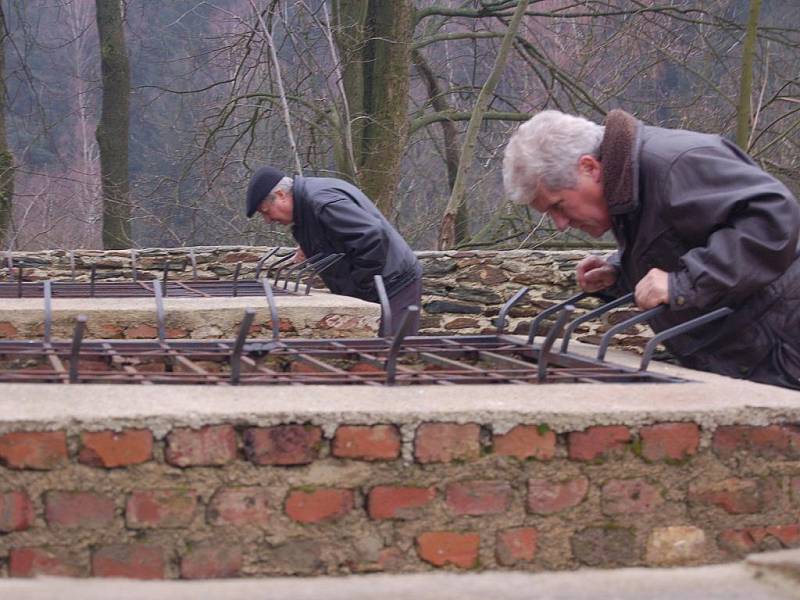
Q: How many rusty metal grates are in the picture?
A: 2